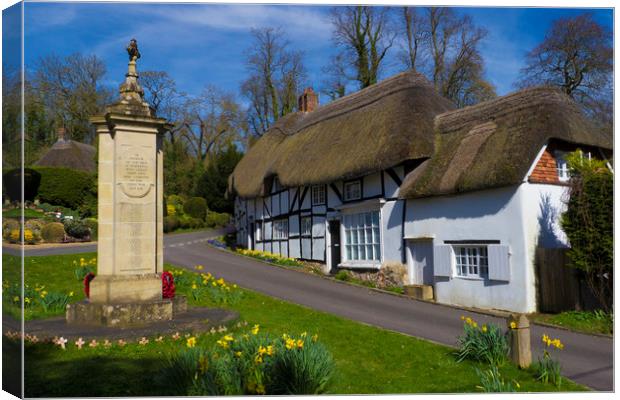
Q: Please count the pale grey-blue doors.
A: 1